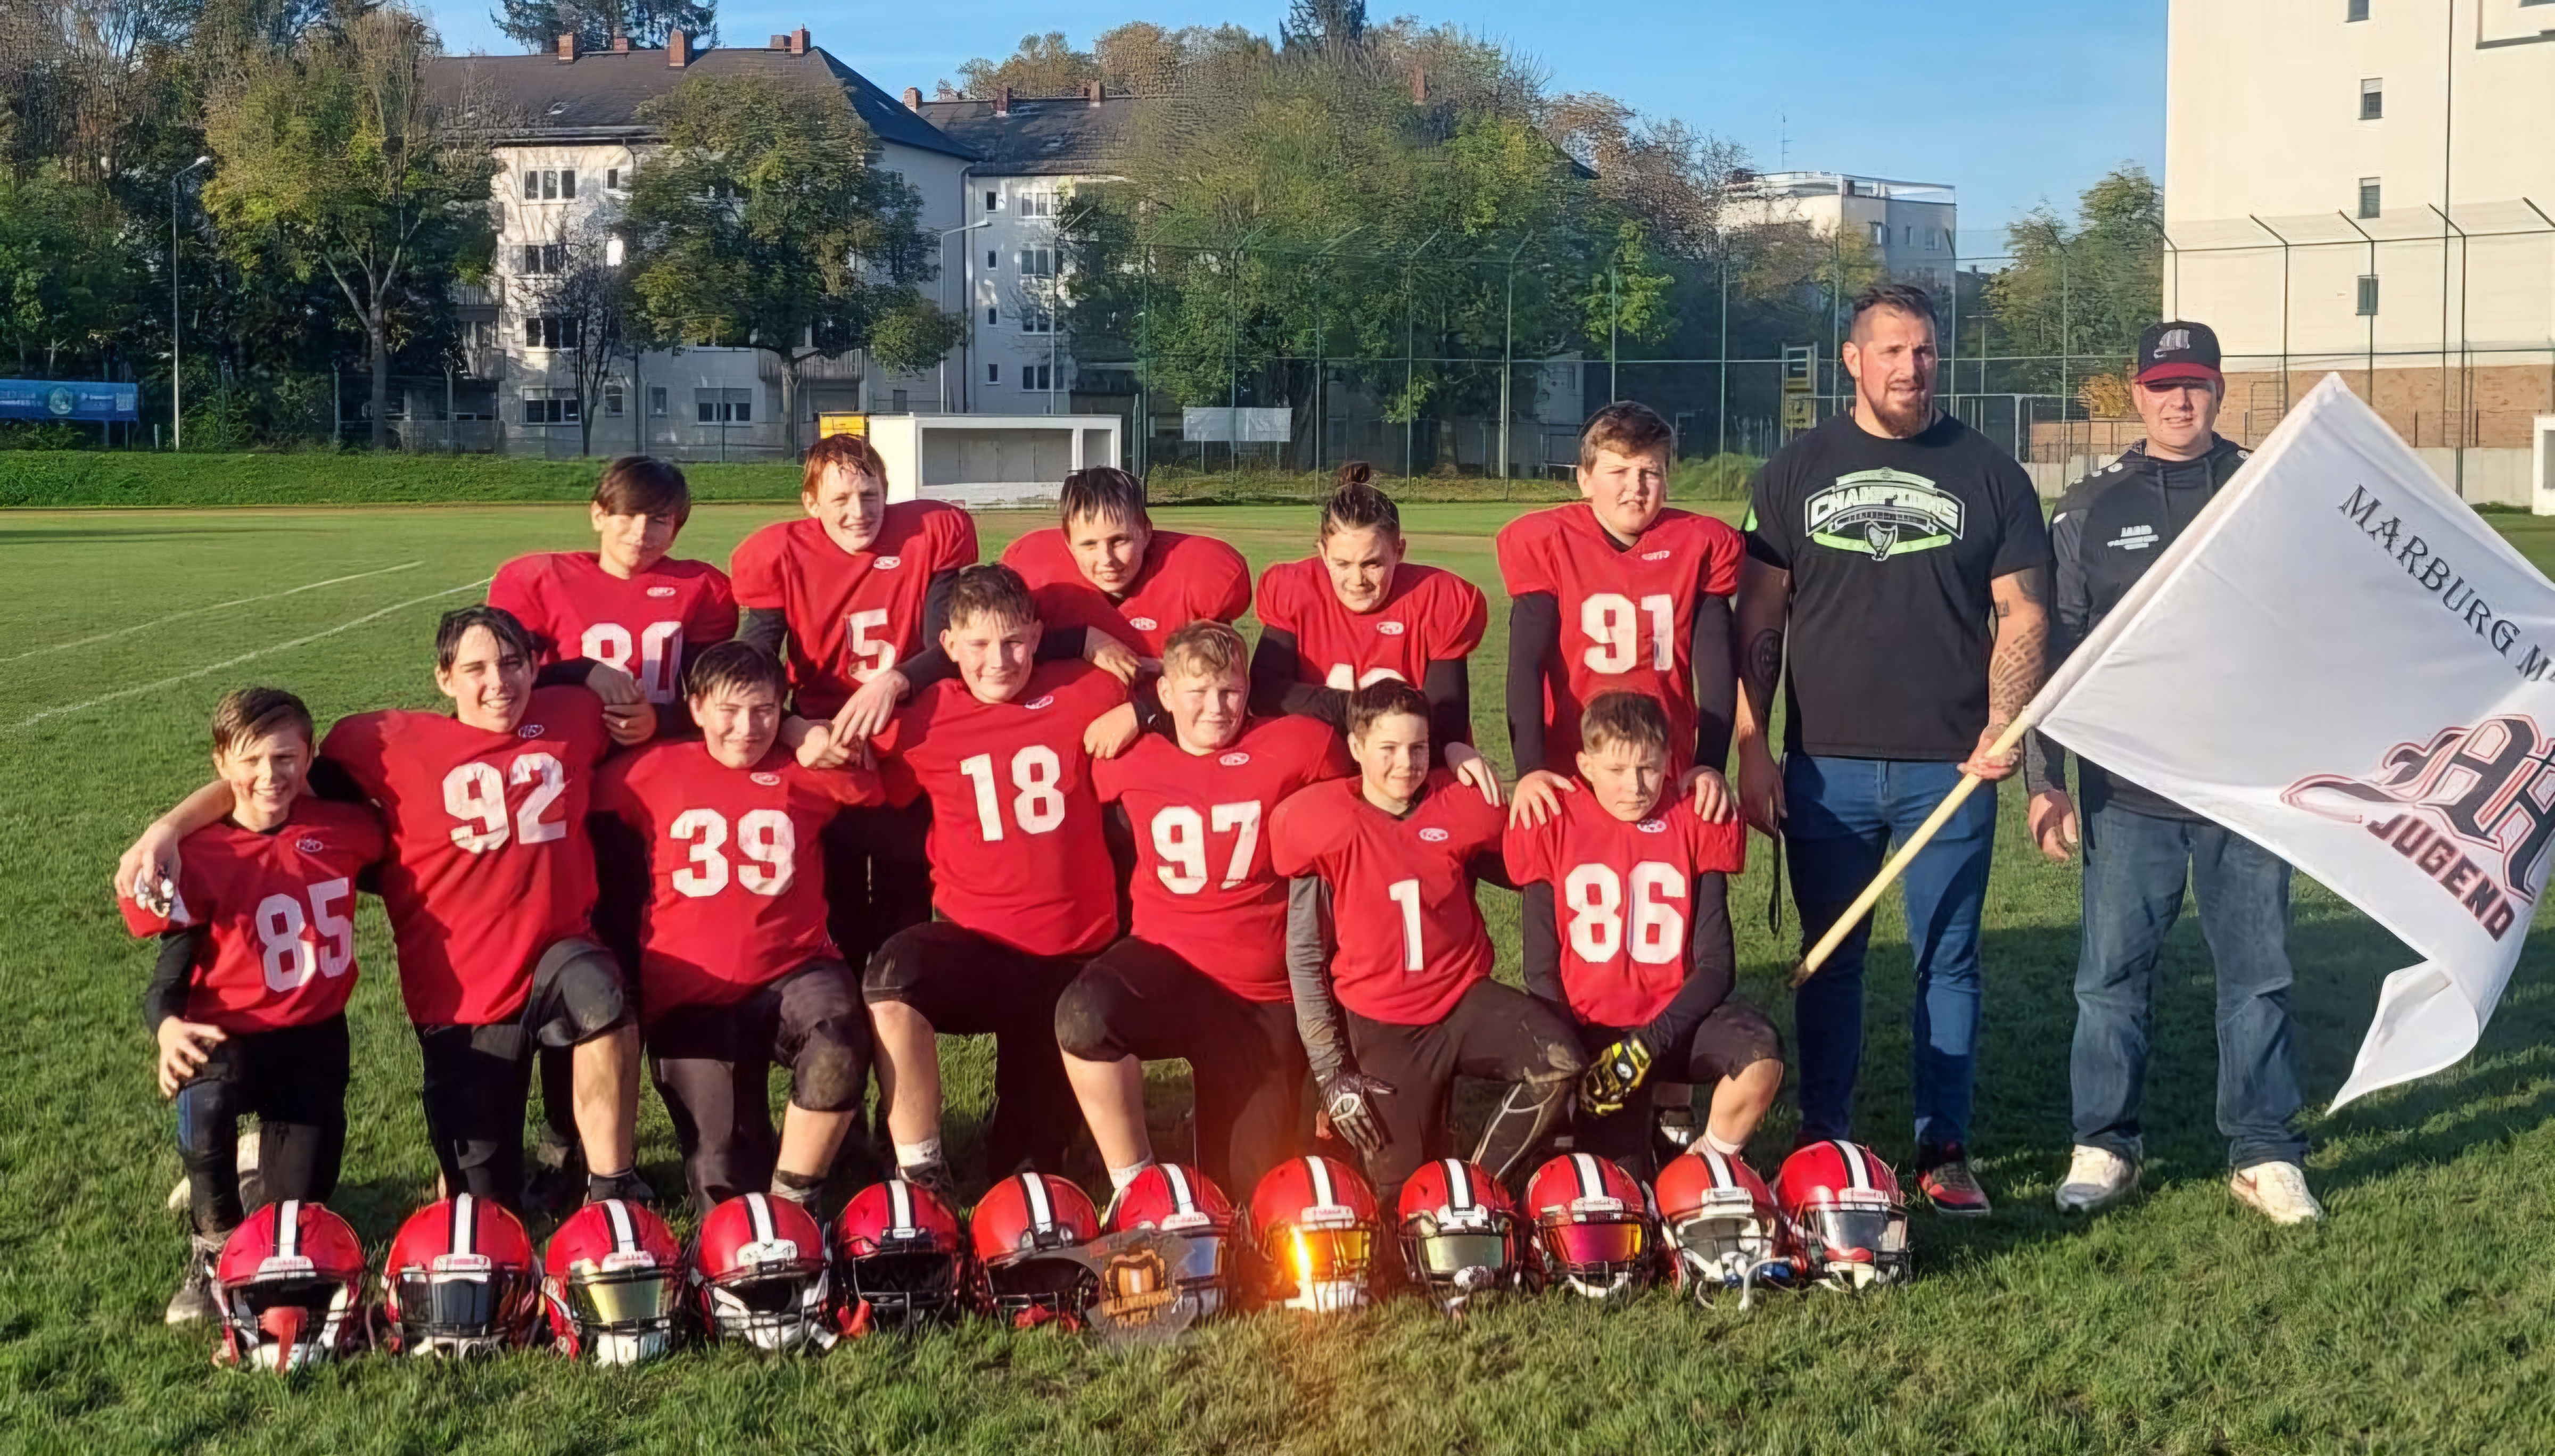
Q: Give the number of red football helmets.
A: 12